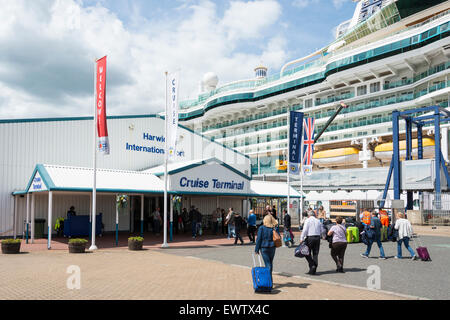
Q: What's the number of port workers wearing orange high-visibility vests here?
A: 2